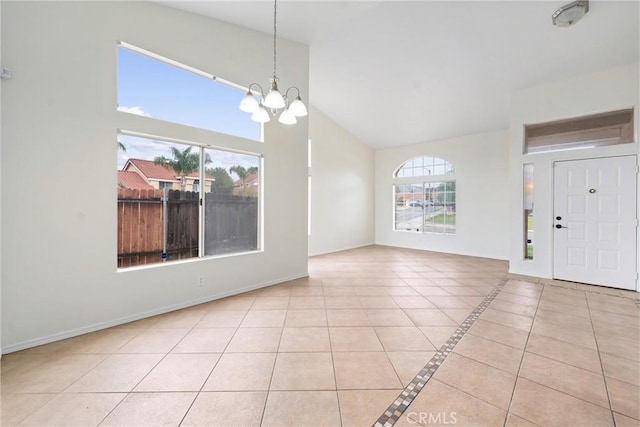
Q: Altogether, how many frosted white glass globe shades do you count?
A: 5